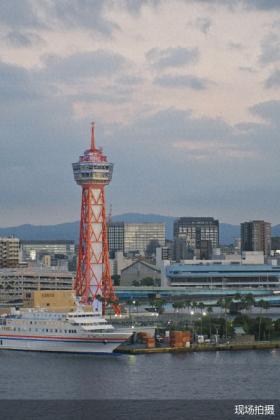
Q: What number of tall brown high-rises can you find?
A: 1